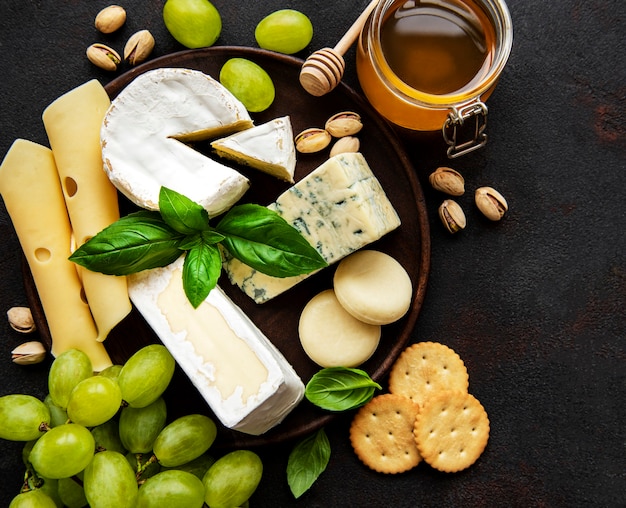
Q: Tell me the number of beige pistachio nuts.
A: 11